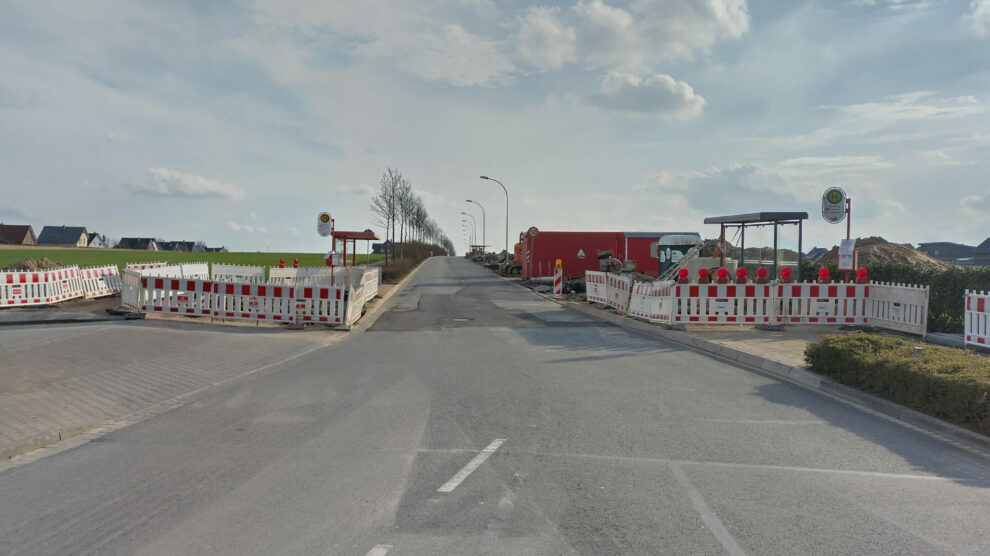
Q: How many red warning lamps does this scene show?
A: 10